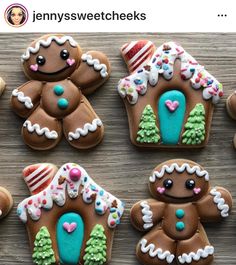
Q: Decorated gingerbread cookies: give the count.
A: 4